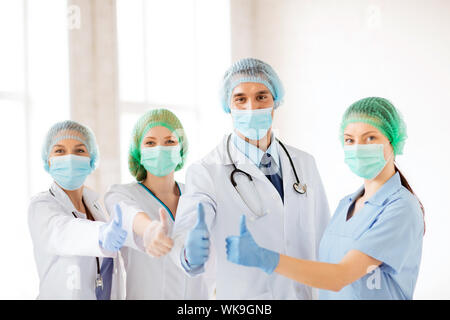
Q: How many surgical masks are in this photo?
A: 4